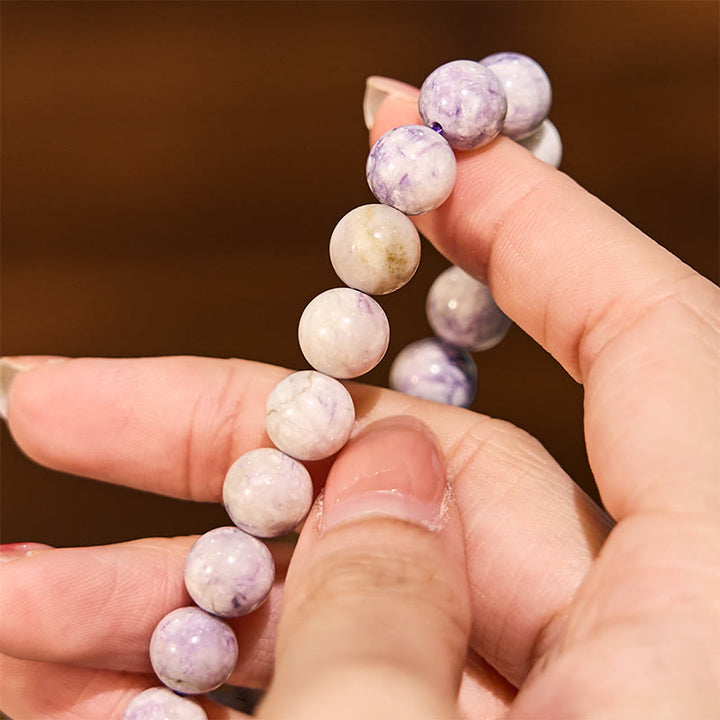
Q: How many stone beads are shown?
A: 13